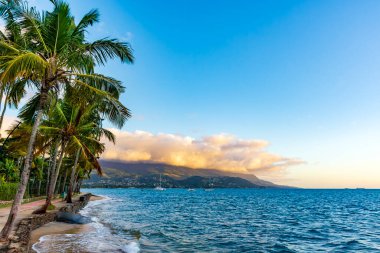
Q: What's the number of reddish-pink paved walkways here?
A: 1